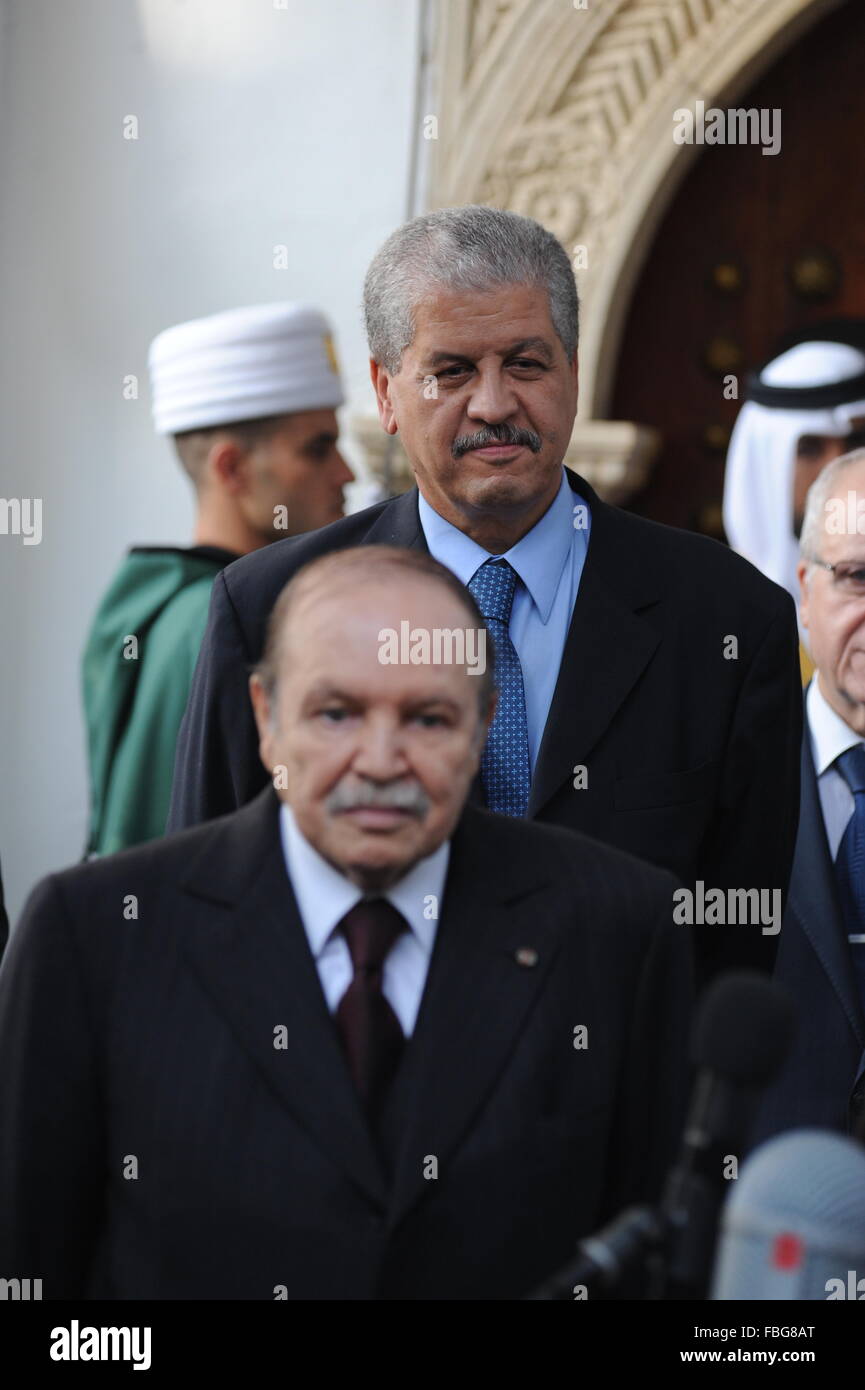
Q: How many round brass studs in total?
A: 5